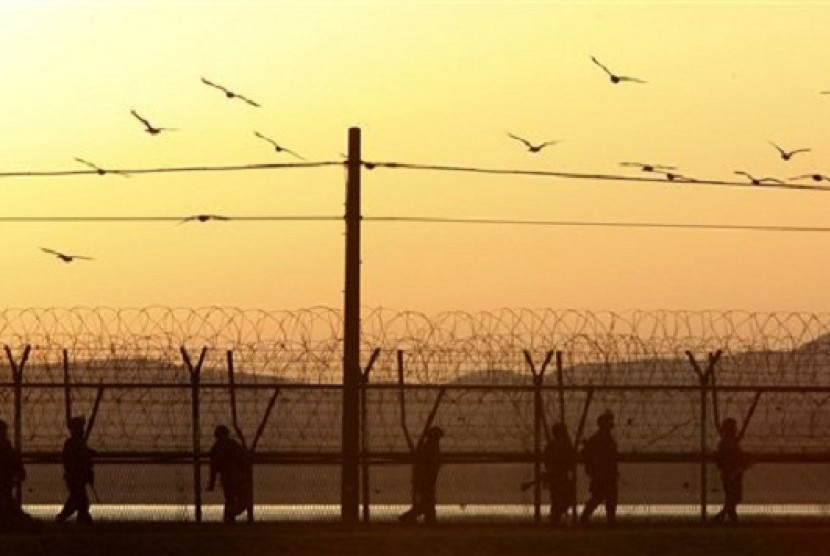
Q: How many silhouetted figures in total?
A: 7